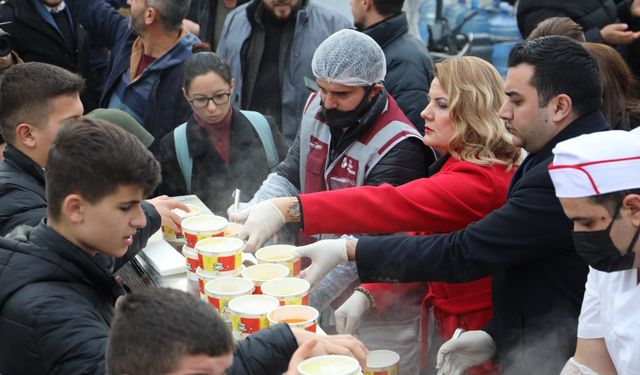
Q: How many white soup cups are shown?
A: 14